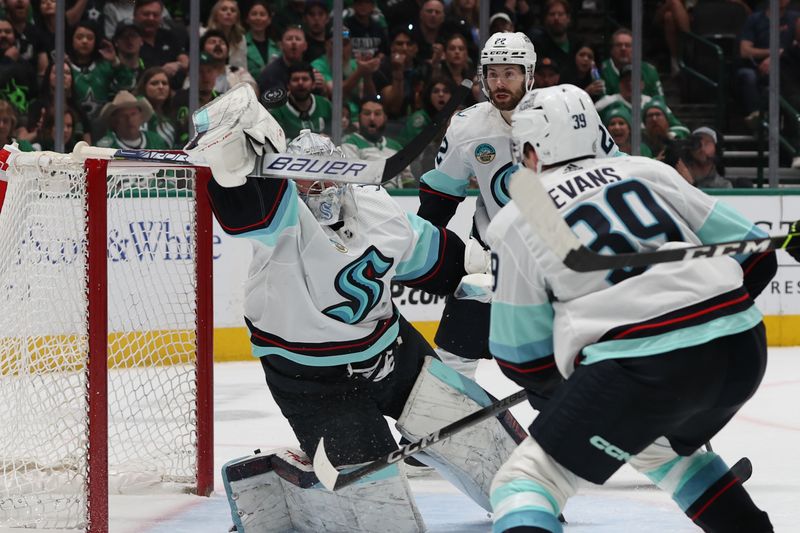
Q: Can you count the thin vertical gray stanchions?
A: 6